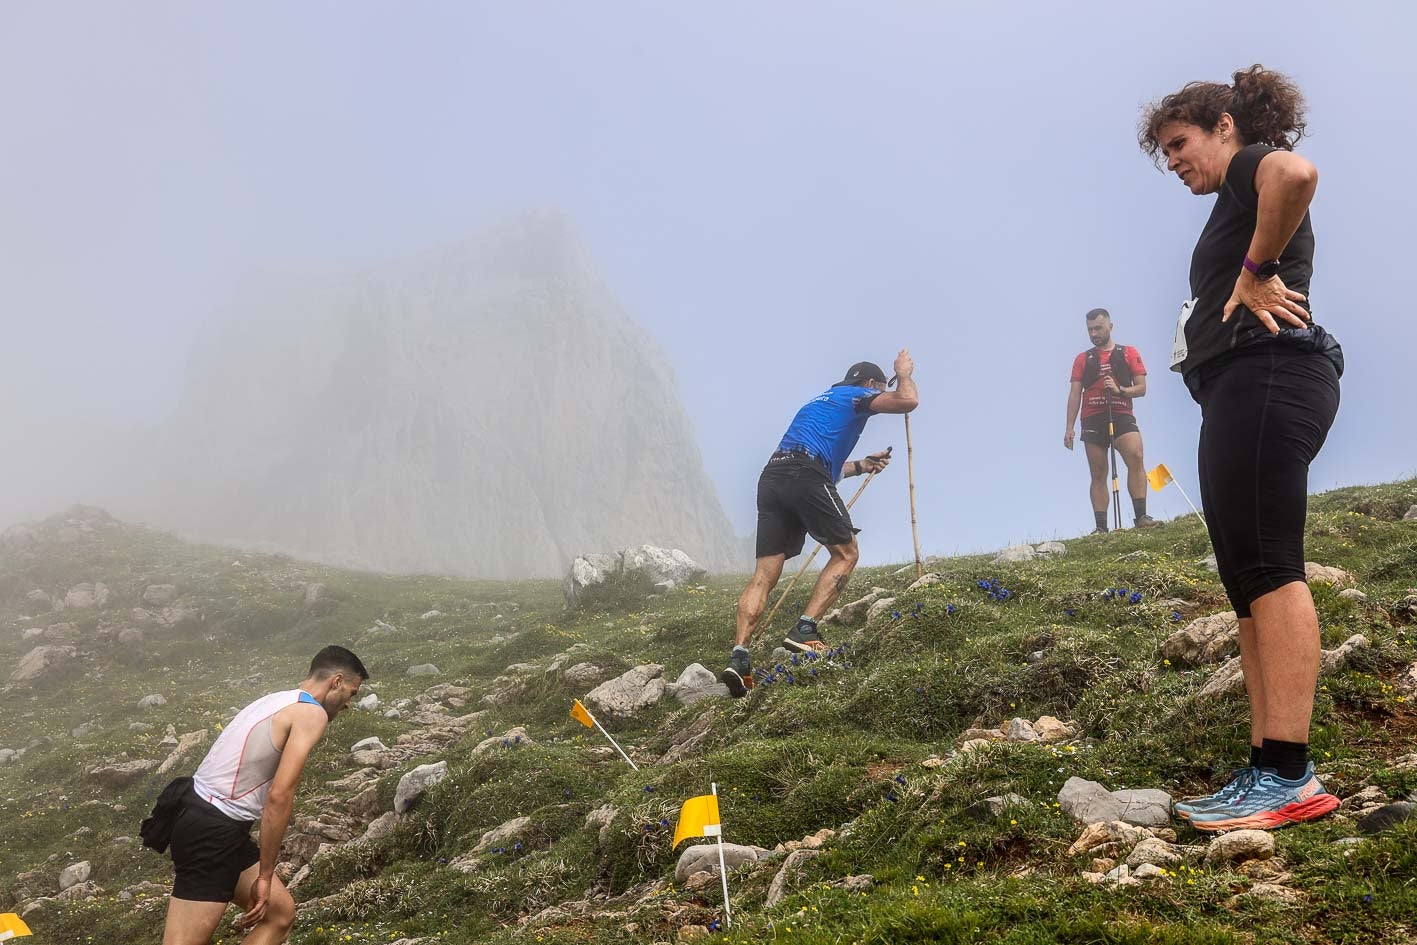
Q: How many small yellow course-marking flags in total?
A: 4